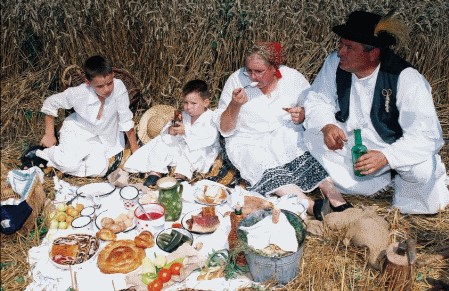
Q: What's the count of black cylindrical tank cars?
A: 0